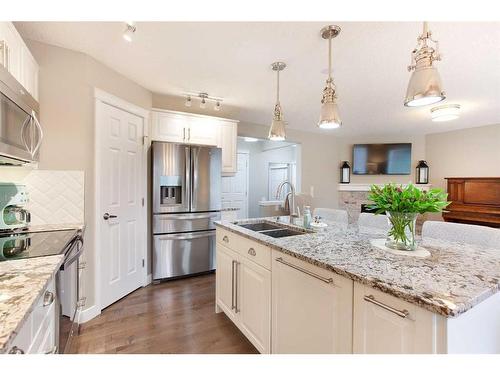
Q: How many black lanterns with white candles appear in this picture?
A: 2